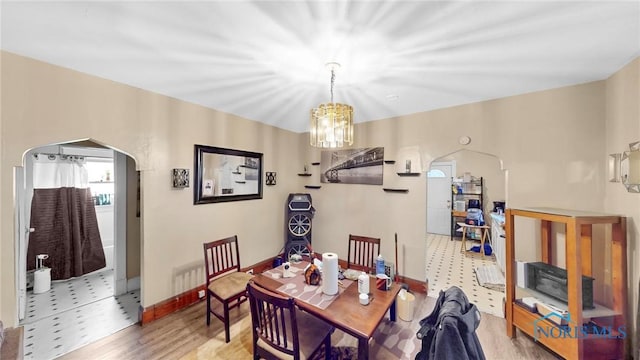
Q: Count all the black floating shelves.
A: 6